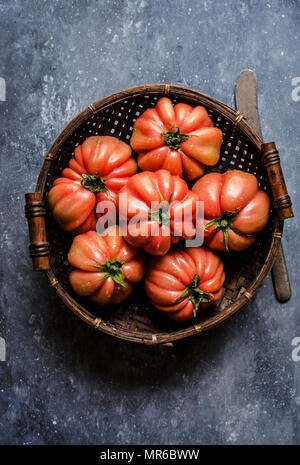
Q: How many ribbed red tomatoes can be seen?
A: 6